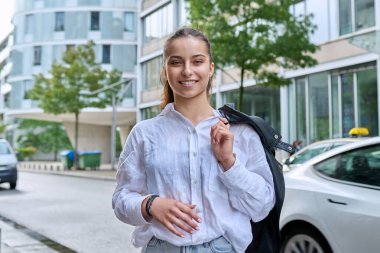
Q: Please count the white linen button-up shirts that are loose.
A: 1